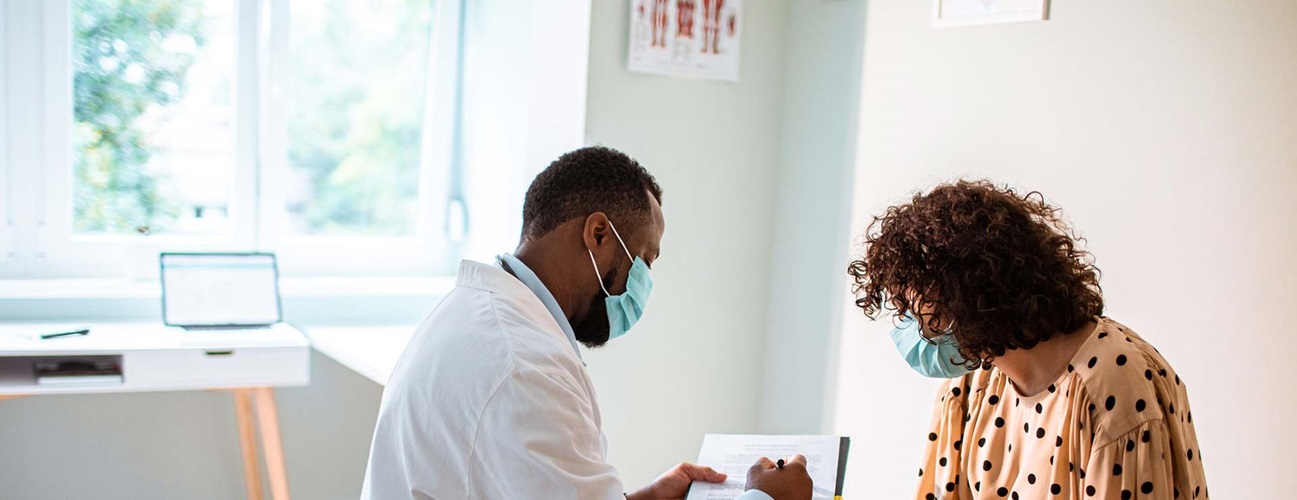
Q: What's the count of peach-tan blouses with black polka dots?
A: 1